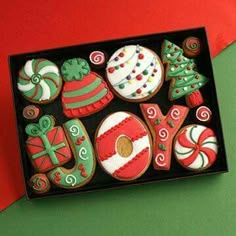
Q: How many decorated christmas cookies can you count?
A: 14